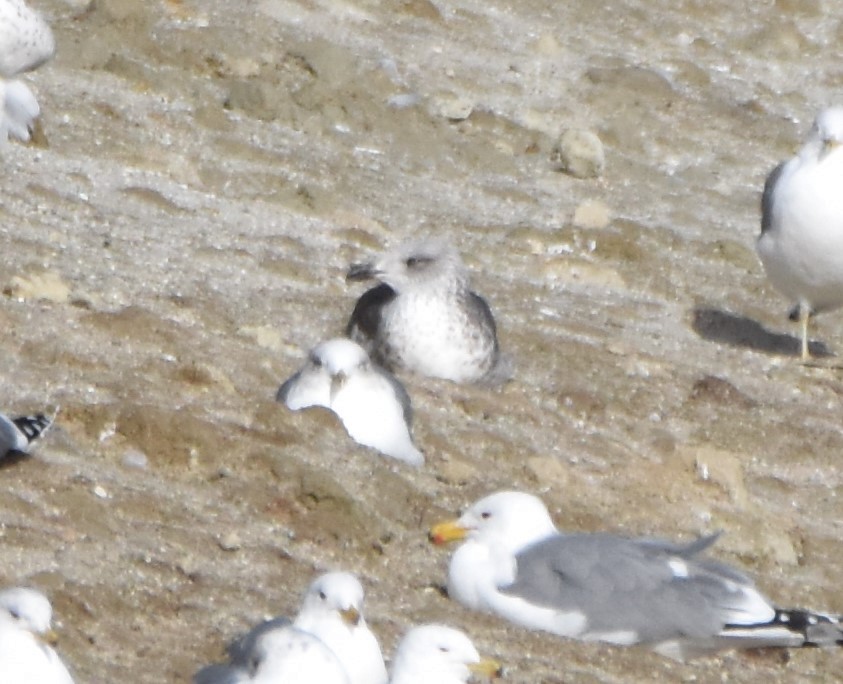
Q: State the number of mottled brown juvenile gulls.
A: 1